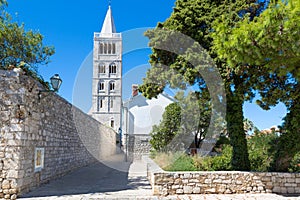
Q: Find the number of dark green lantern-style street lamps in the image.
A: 1